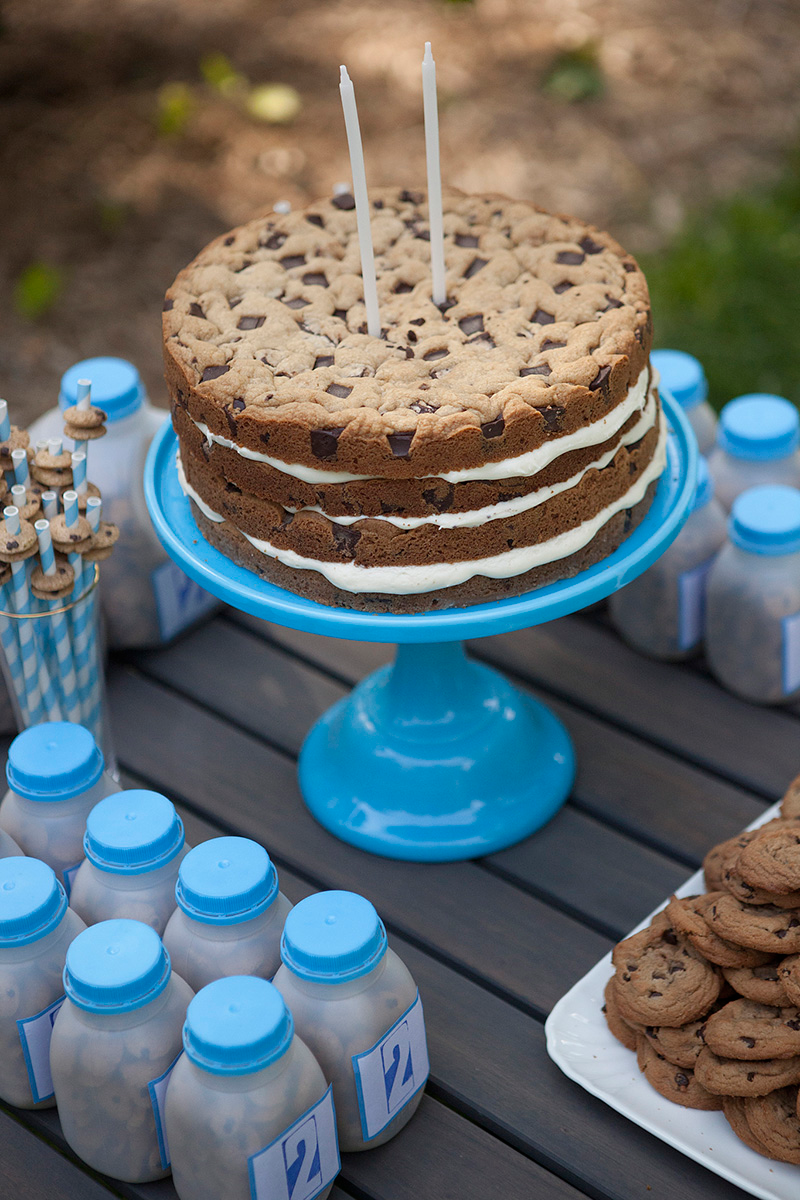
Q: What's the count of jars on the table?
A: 12